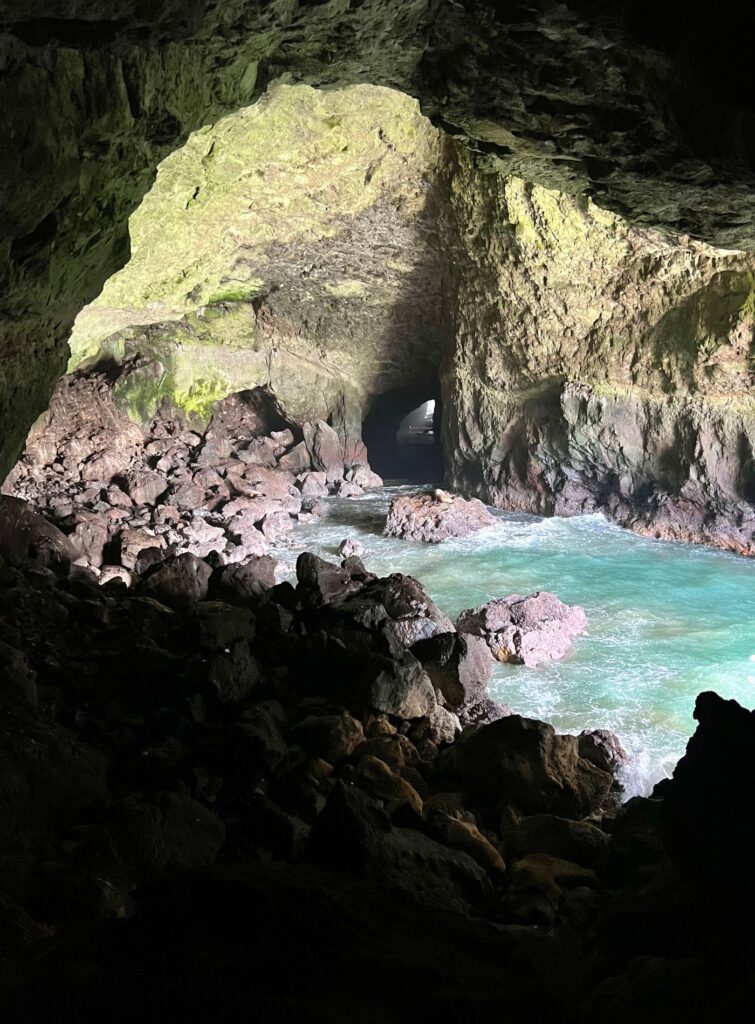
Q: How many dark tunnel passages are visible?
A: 1